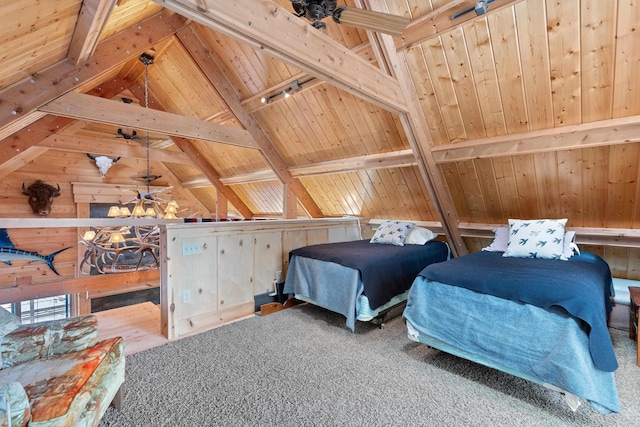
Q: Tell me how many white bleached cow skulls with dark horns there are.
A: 1